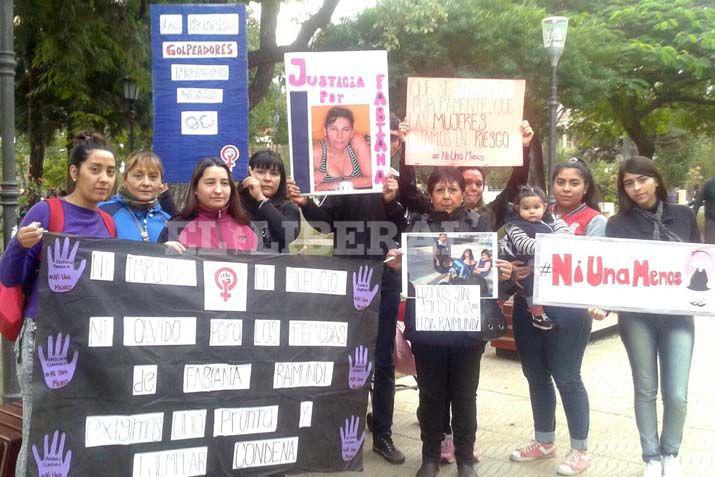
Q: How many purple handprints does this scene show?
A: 6